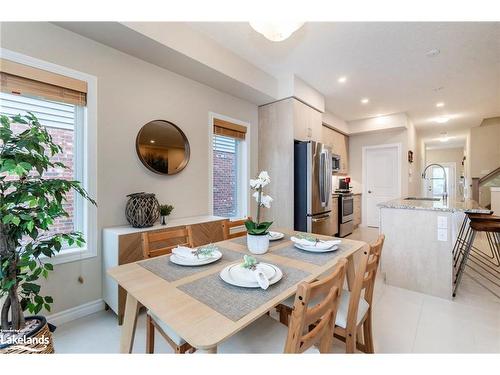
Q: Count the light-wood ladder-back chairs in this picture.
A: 4